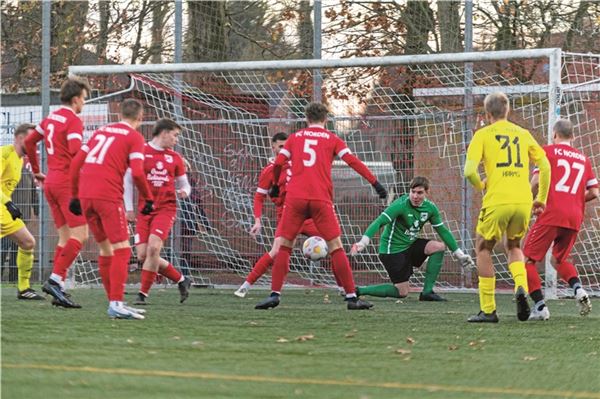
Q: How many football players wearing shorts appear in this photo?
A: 9